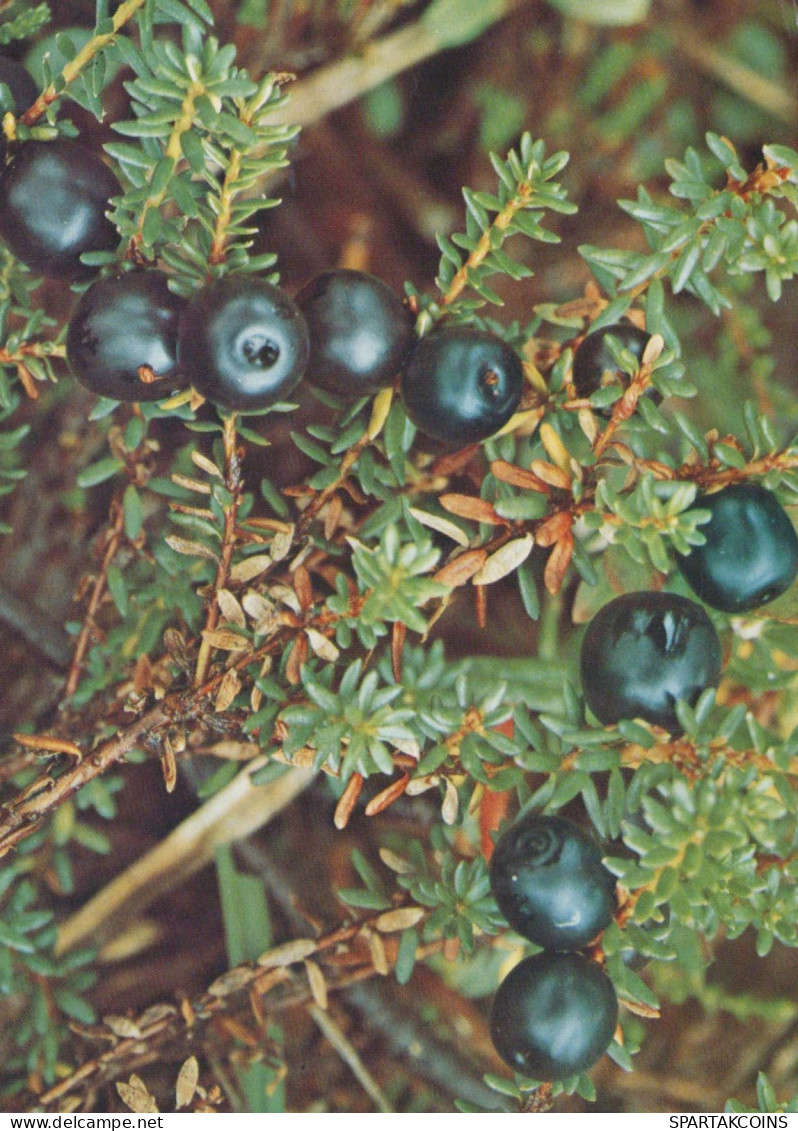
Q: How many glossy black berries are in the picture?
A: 11